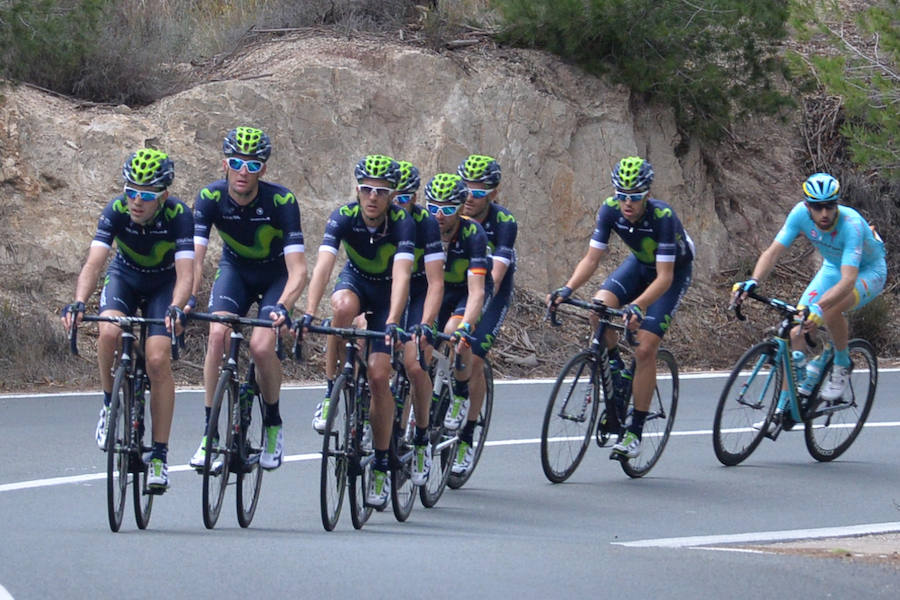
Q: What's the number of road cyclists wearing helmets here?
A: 8